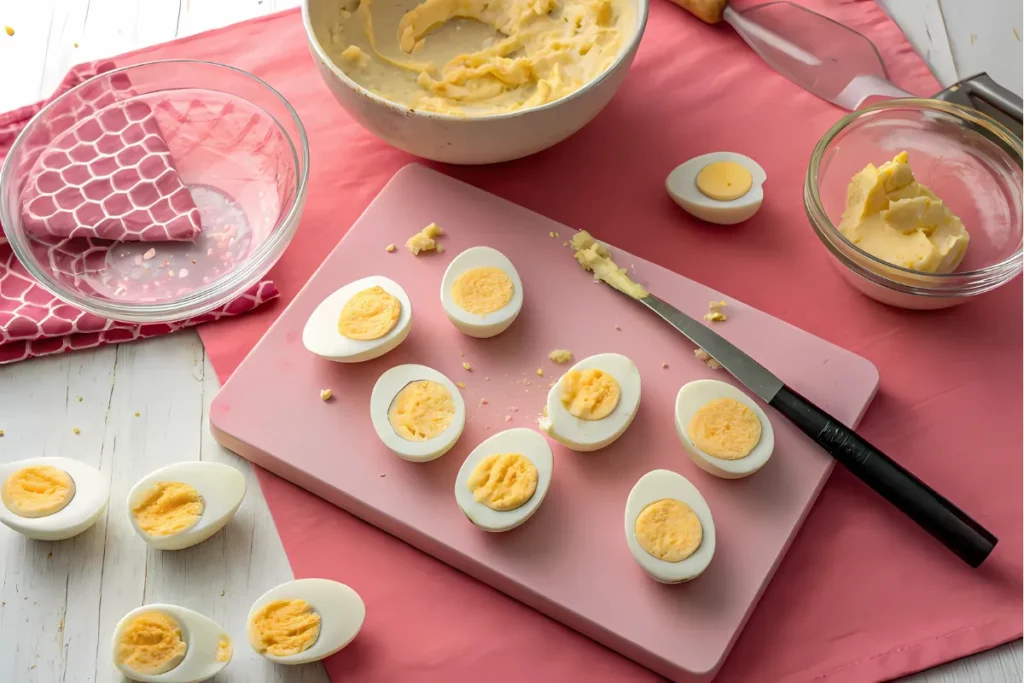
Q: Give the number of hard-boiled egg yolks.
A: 12